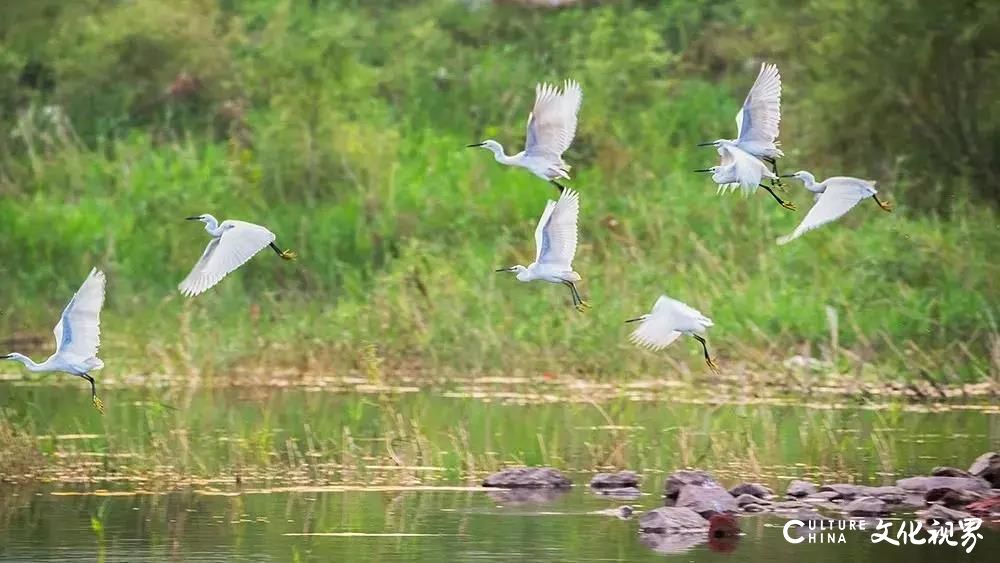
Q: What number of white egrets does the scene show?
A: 8